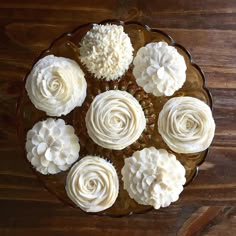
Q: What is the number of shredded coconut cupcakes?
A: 1